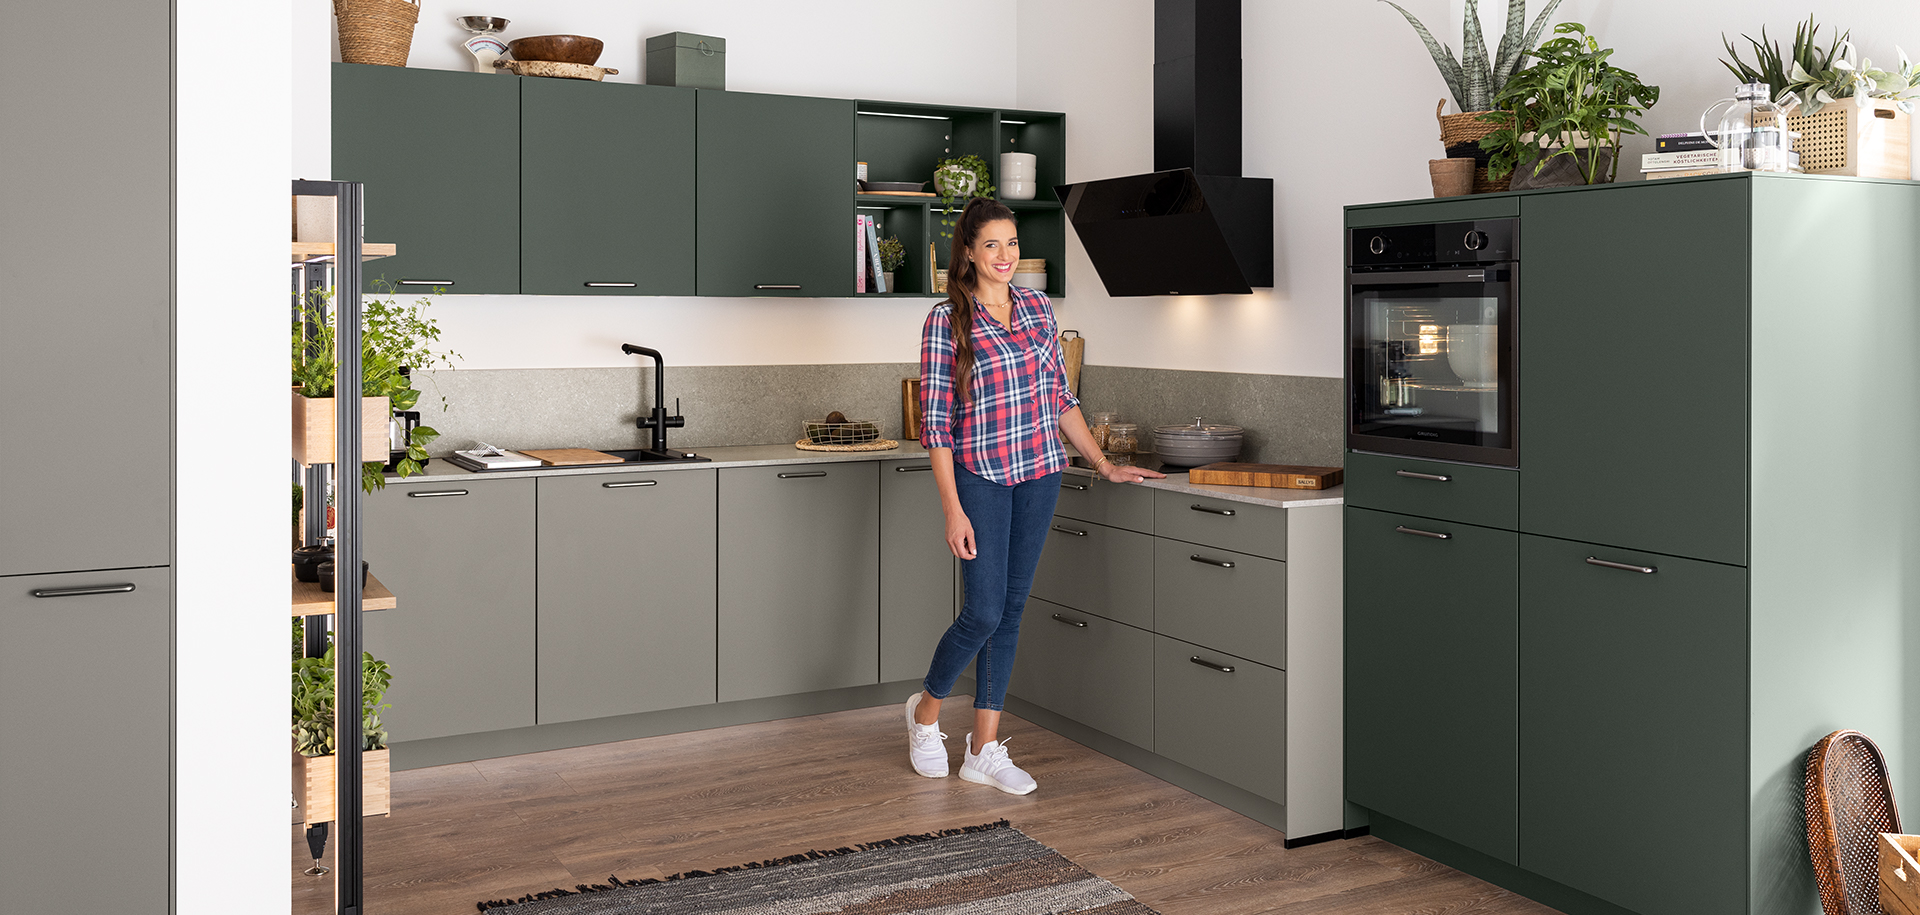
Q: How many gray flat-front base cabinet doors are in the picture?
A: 4